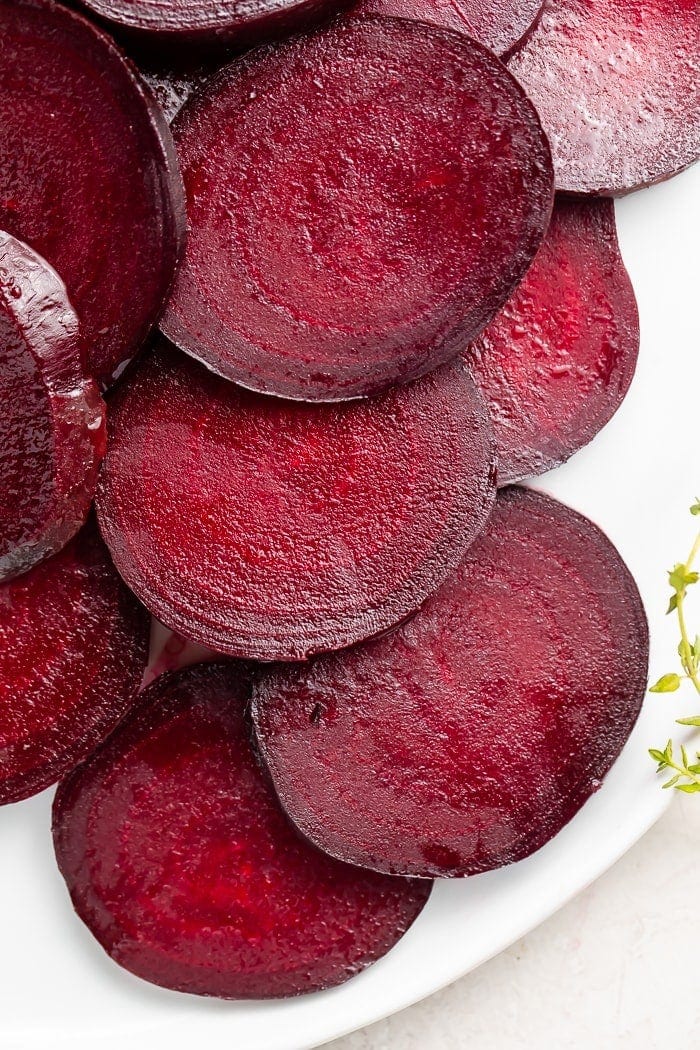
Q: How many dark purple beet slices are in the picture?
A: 11